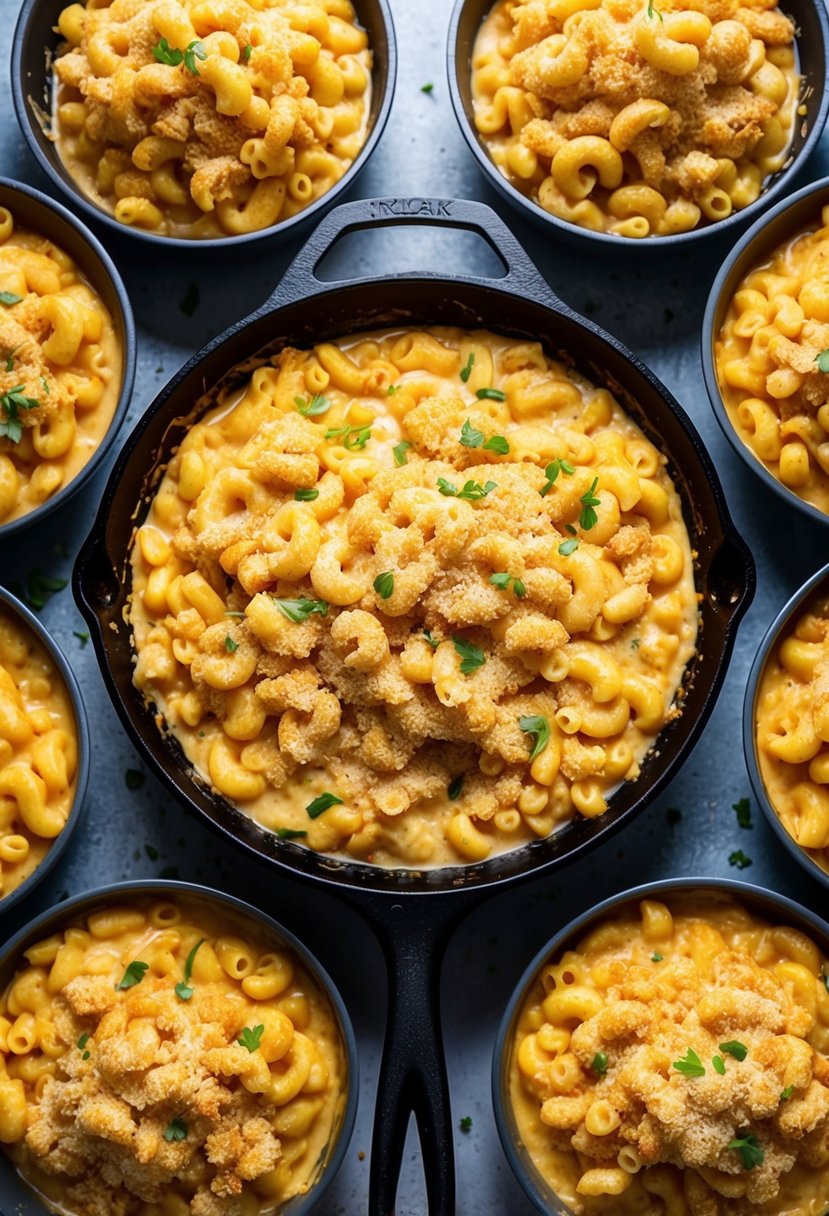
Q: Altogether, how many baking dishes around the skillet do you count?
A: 8